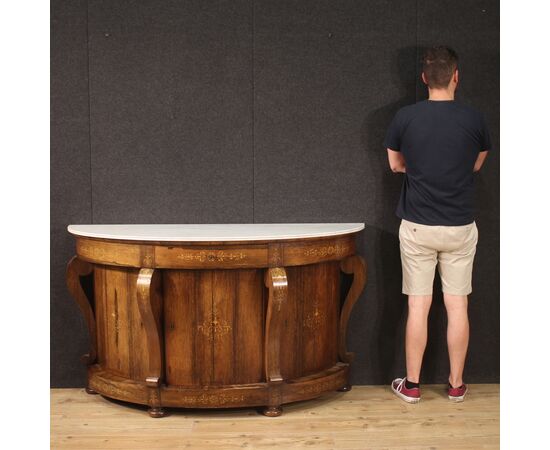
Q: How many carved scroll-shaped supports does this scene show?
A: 4